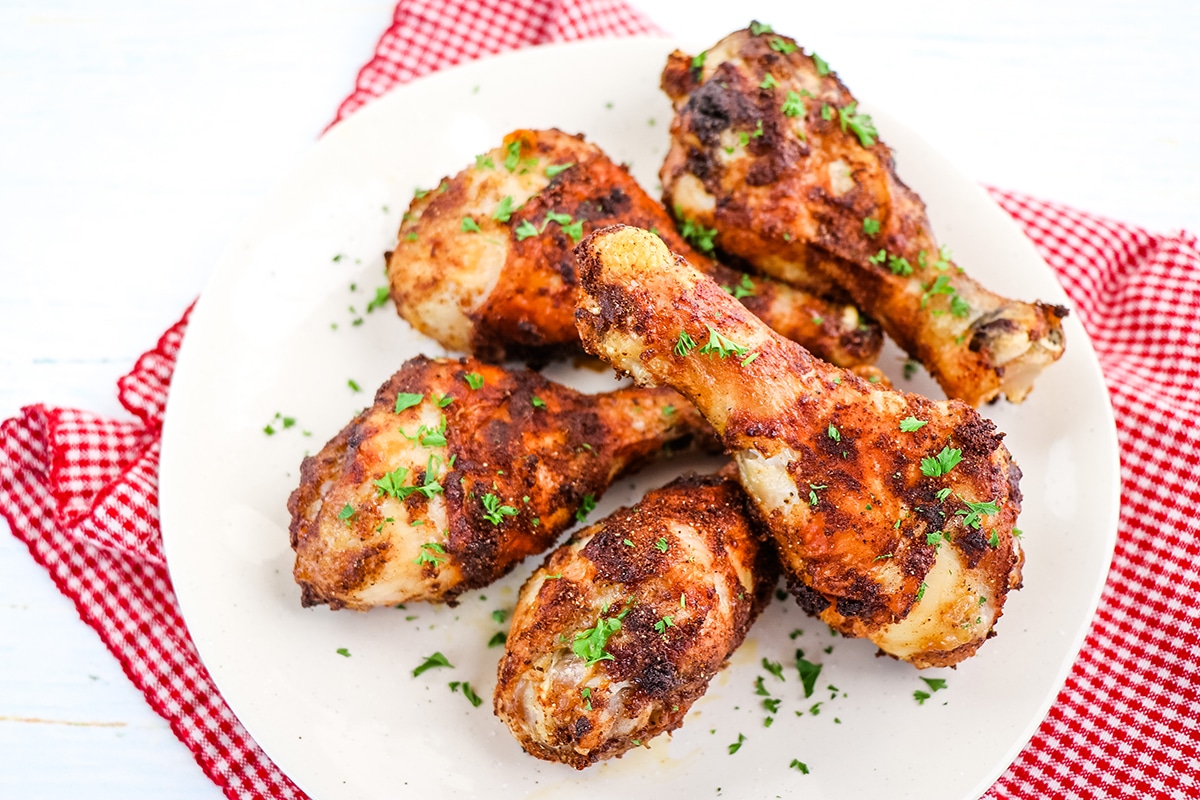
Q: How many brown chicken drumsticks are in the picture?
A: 5